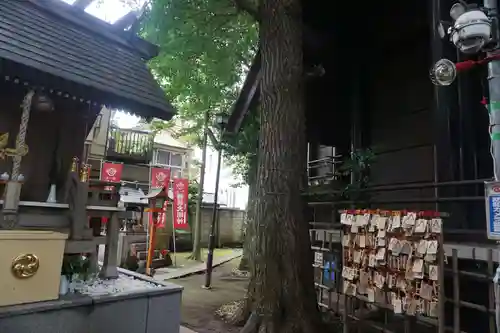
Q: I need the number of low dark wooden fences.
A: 1